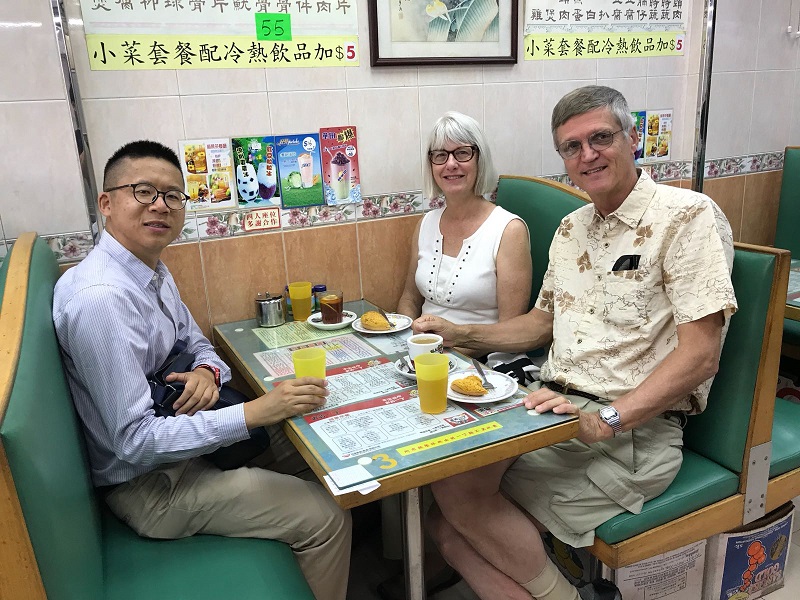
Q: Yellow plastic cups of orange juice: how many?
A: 3